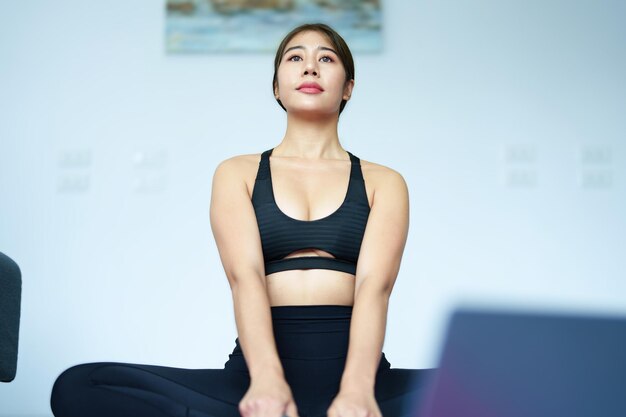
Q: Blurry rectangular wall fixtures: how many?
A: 8